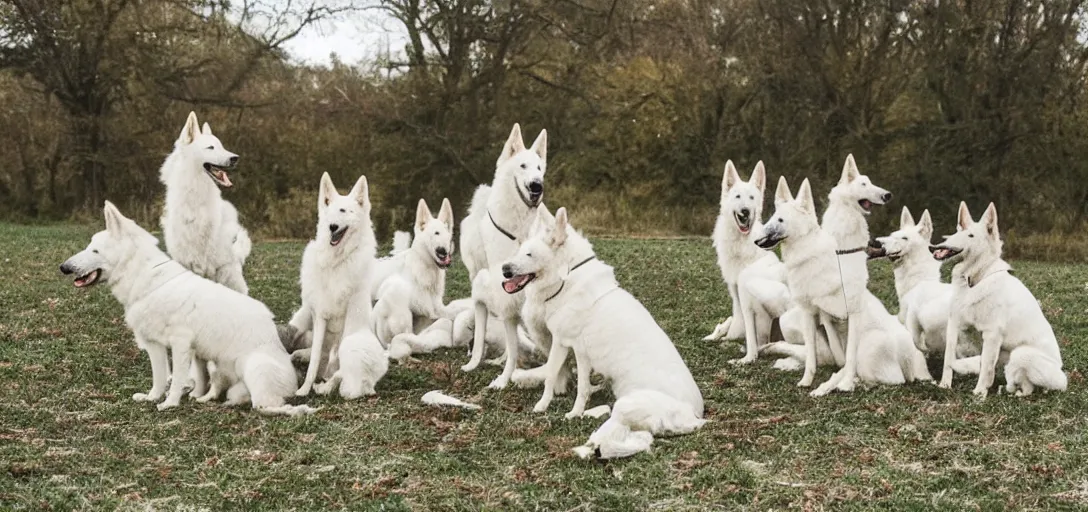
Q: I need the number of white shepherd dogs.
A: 11